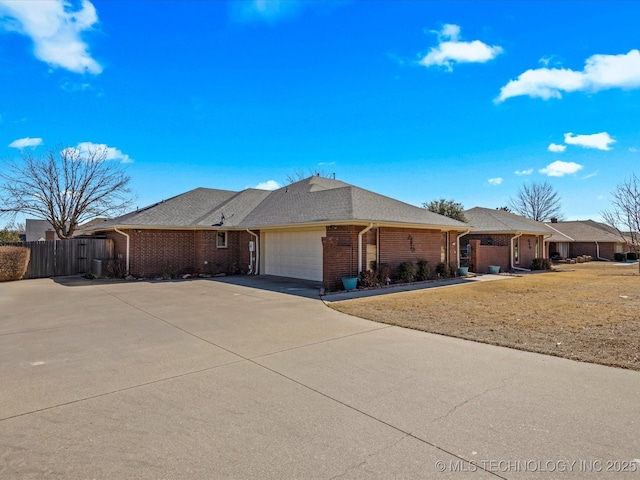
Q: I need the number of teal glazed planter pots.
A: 3